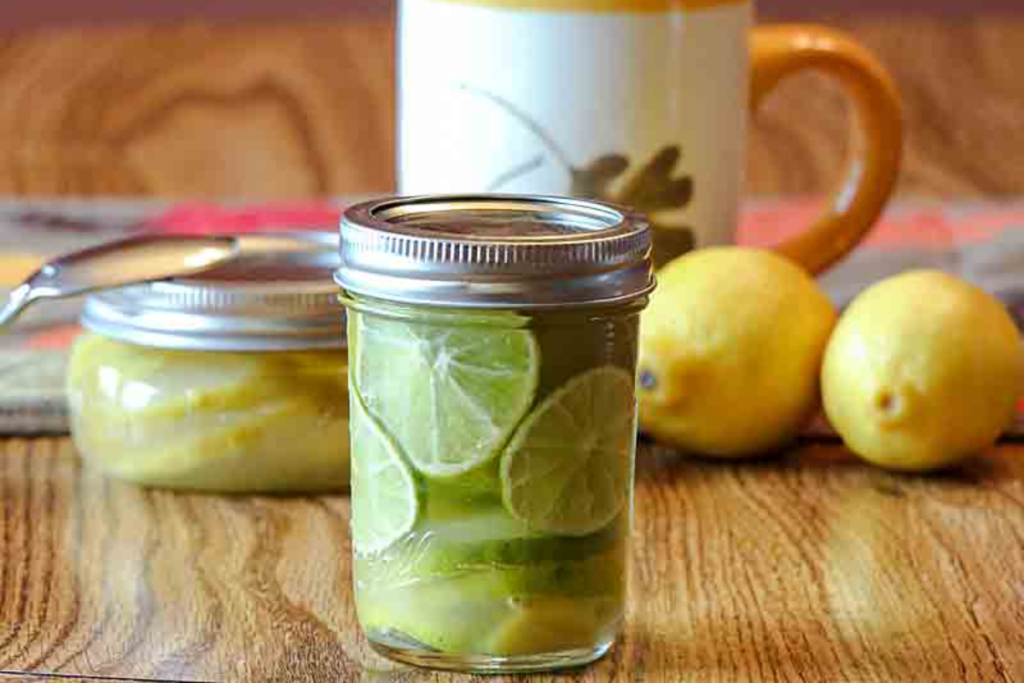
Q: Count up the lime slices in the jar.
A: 3